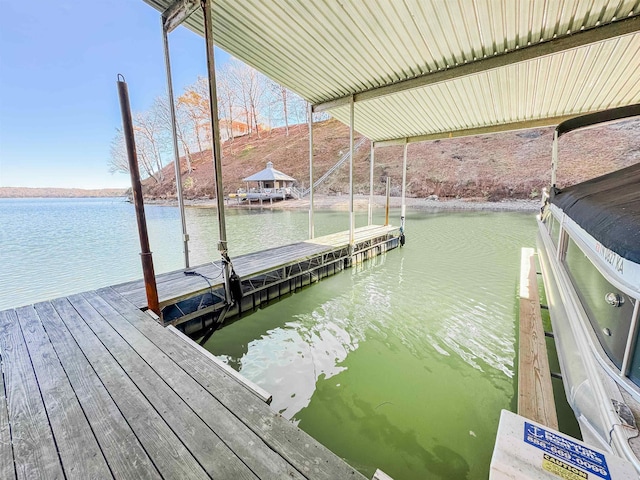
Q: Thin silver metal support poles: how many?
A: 6